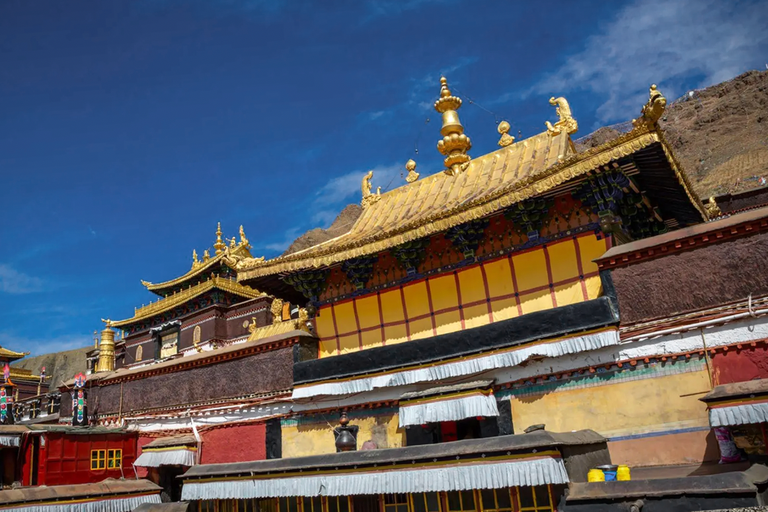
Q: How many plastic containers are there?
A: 3